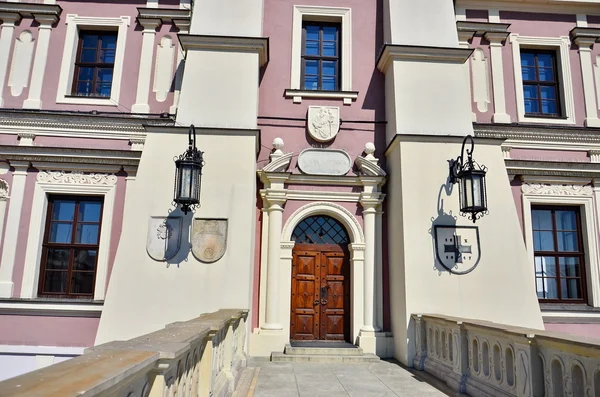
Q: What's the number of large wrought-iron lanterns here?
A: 2